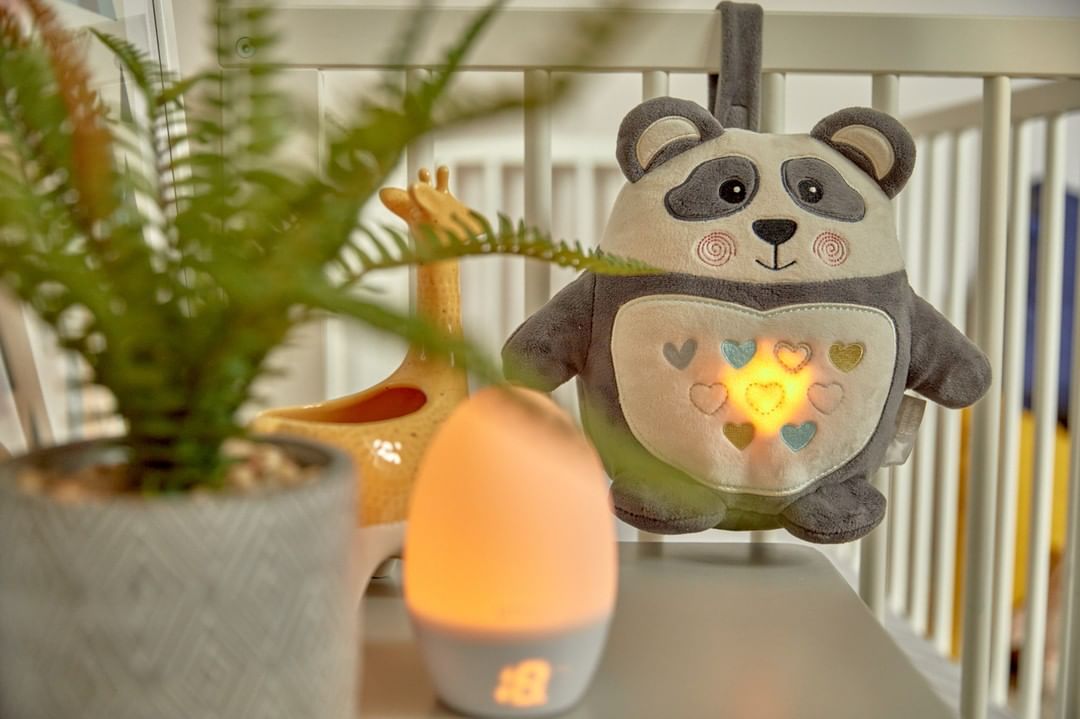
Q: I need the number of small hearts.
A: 9